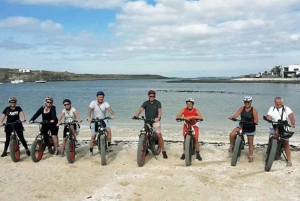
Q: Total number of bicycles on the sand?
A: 8